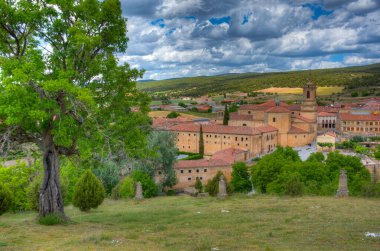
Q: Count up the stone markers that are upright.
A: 3